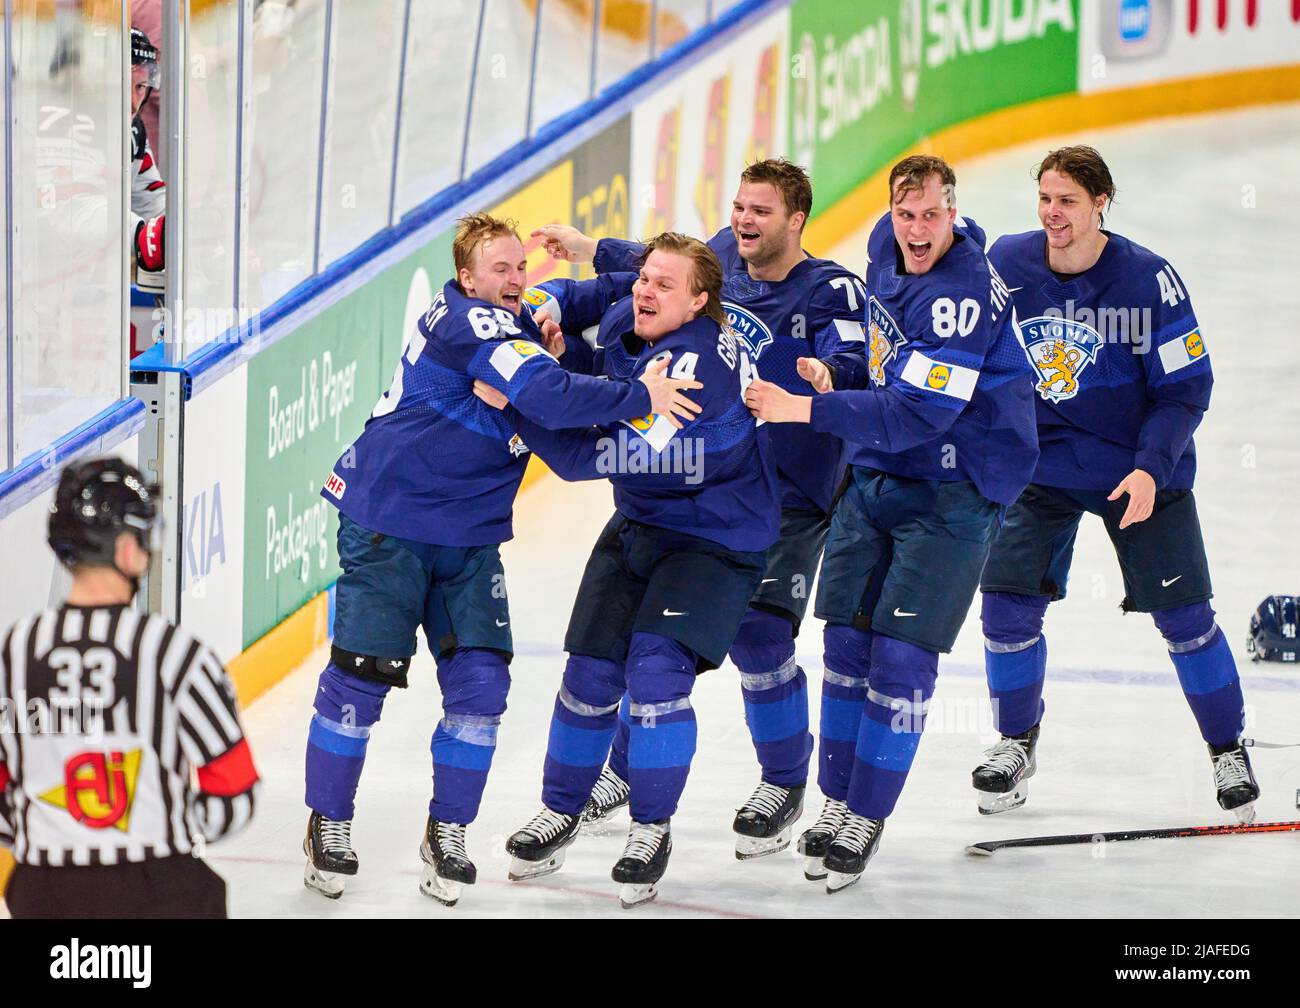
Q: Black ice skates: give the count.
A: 10